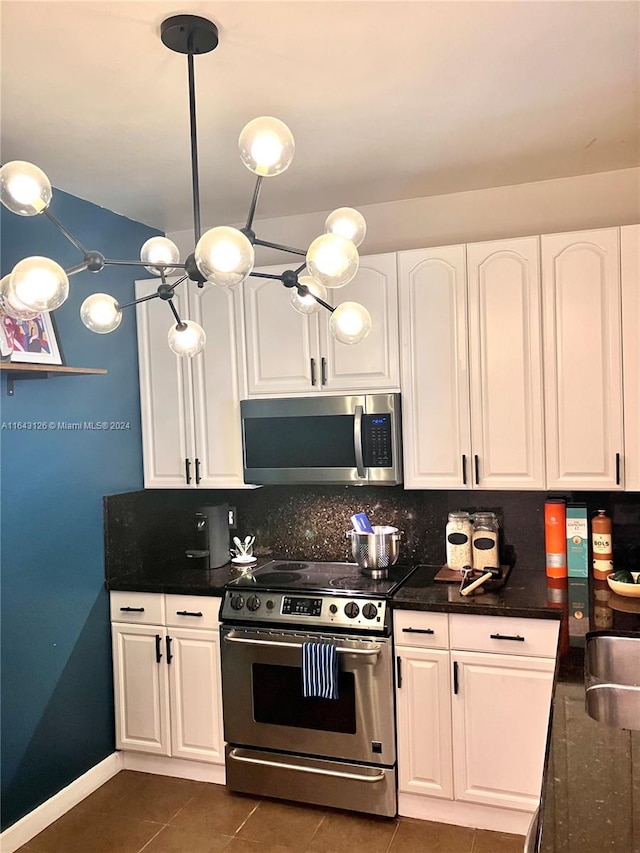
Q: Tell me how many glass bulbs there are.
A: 12